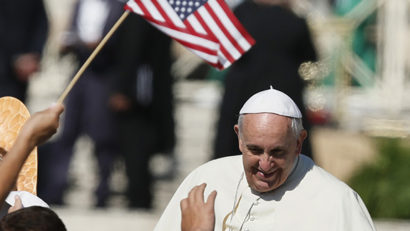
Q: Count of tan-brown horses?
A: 0